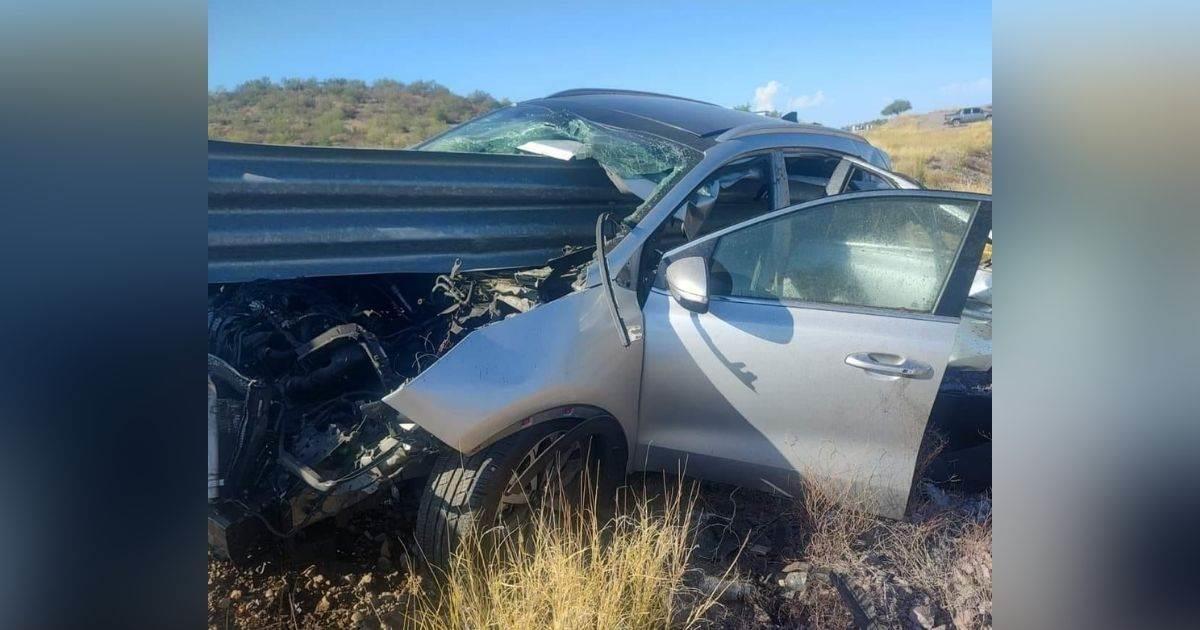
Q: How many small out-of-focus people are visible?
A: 0